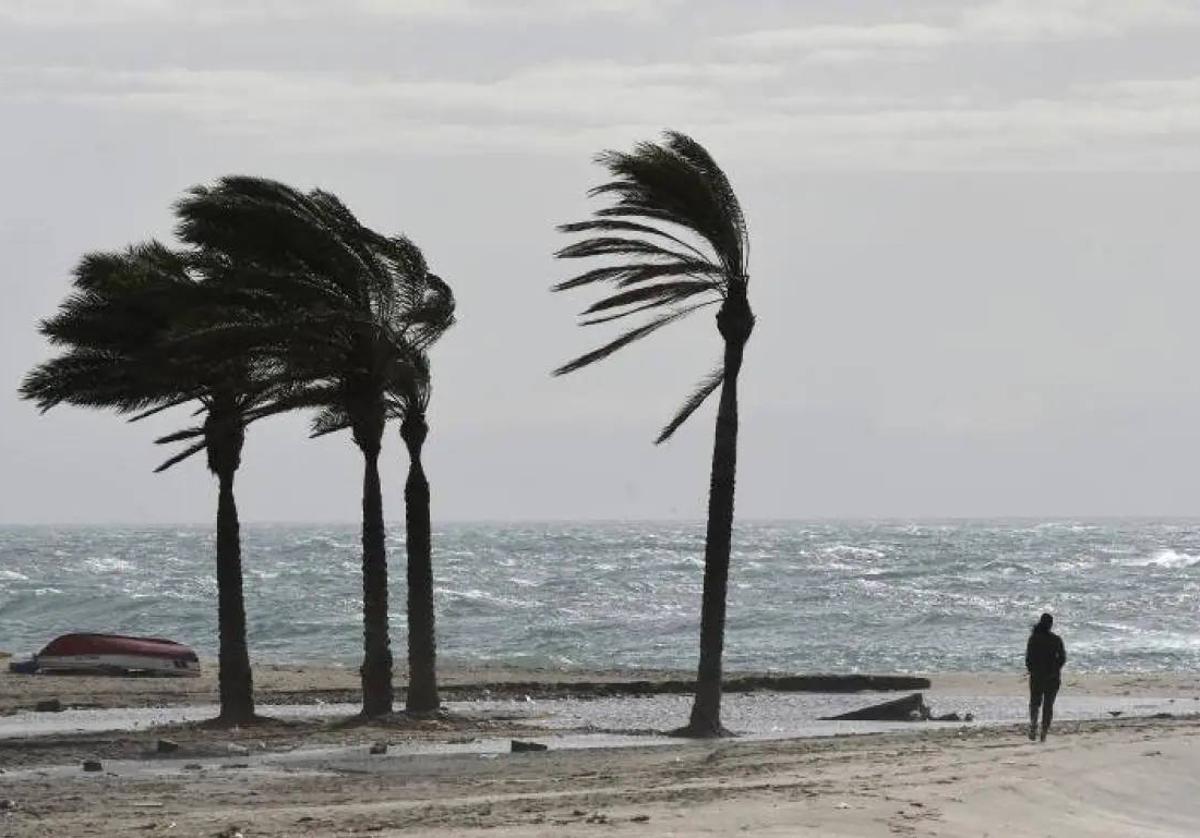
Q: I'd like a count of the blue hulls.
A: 0